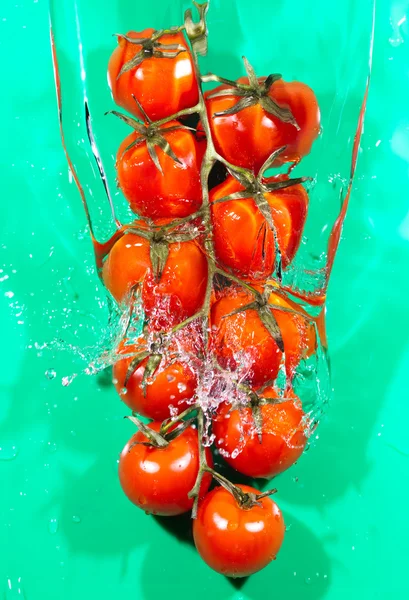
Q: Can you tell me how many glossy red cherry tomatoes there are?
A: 10